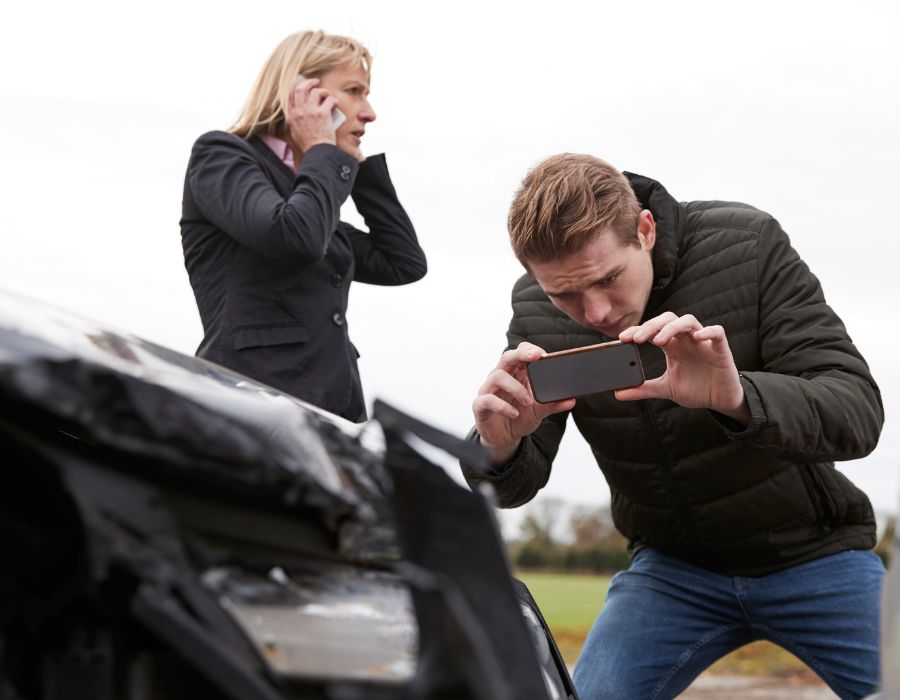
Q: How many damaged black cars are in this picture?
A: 1